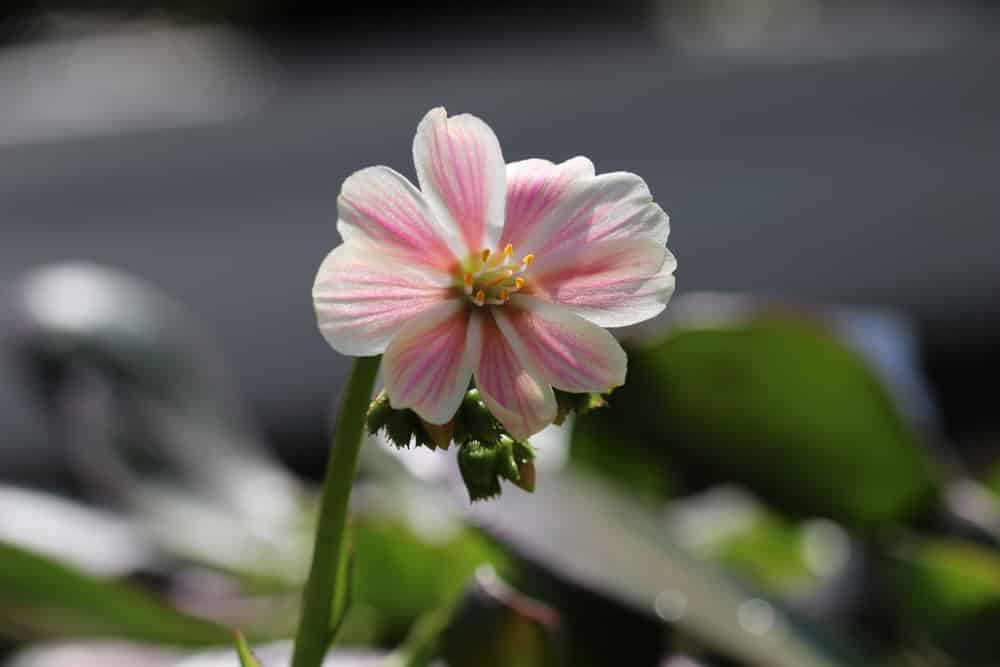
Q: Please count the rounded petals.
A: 9